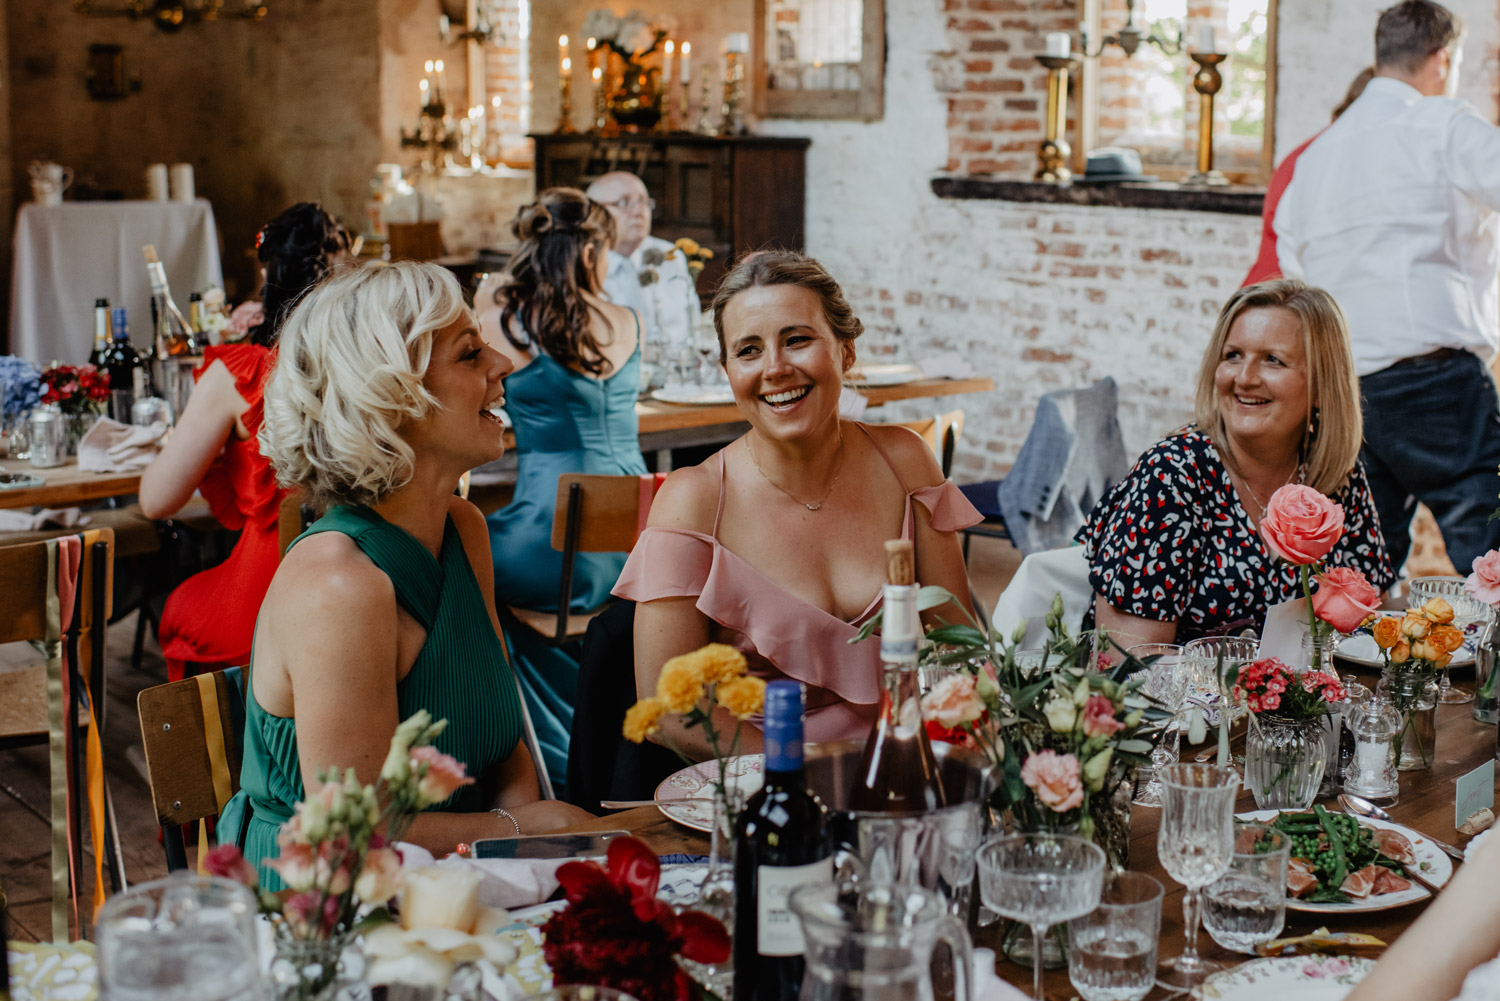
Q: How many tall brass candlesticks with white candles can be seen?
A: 2